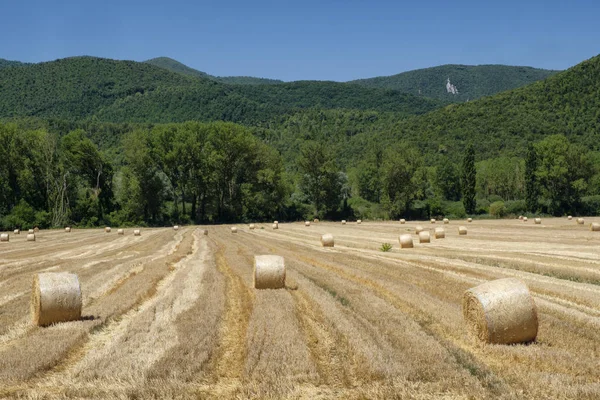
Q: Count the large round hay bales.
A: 3